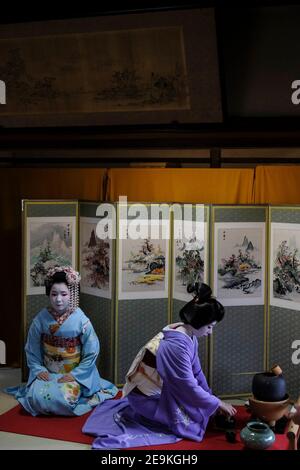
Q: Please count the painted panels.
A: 6